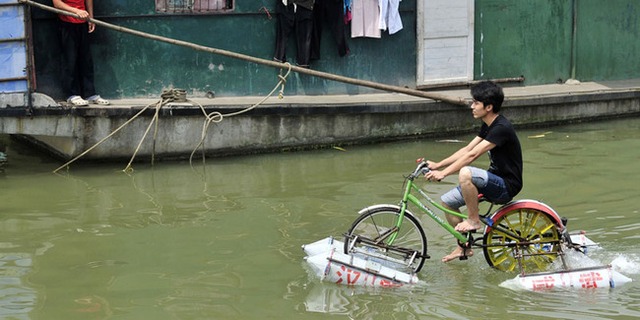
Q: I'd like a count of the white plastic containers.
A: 4